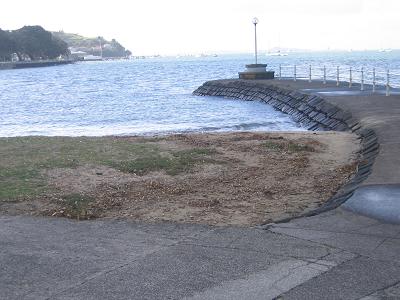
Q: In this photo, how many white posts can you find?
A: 9